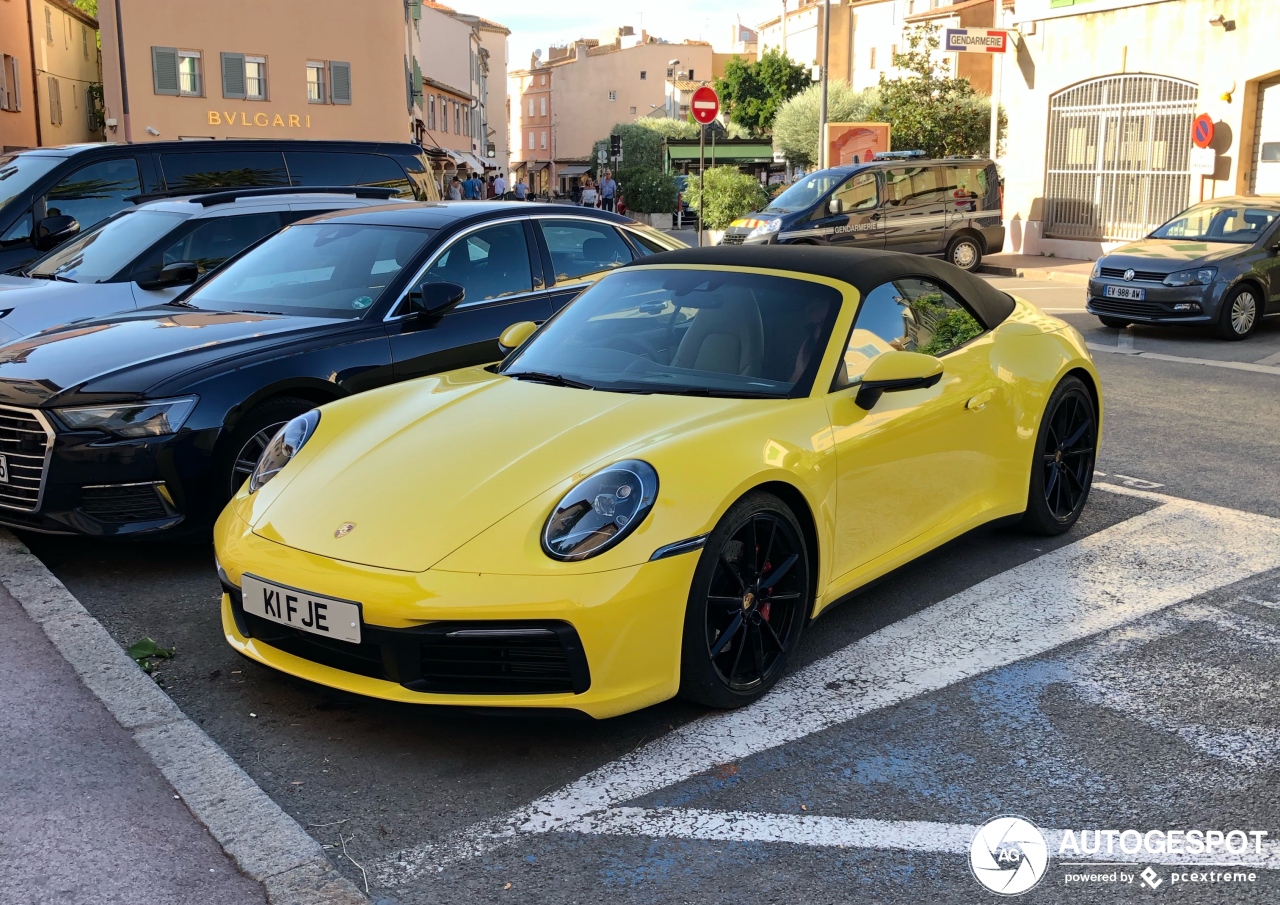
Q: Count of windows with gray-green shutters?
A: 3